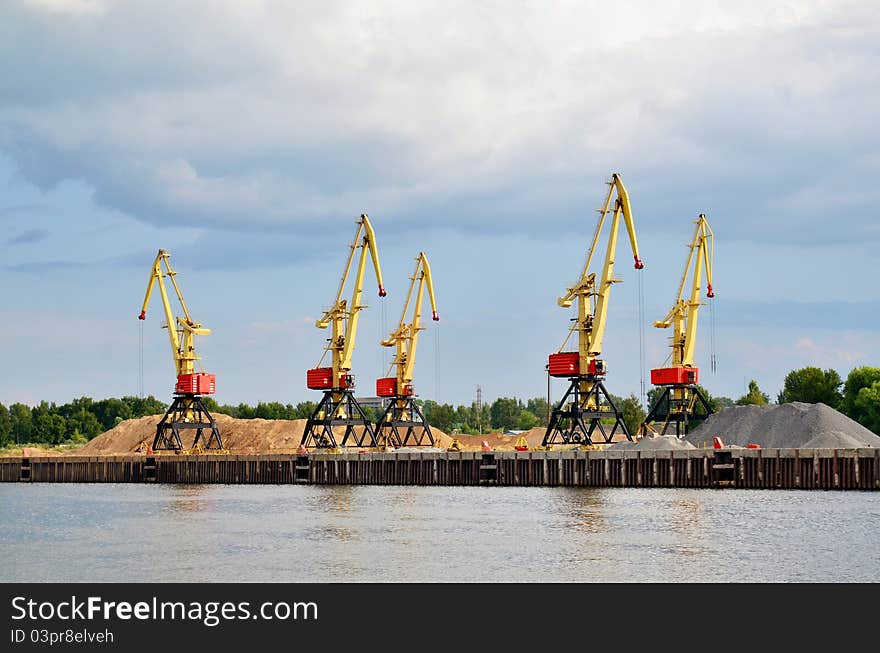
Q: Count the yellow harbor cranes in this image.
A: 5